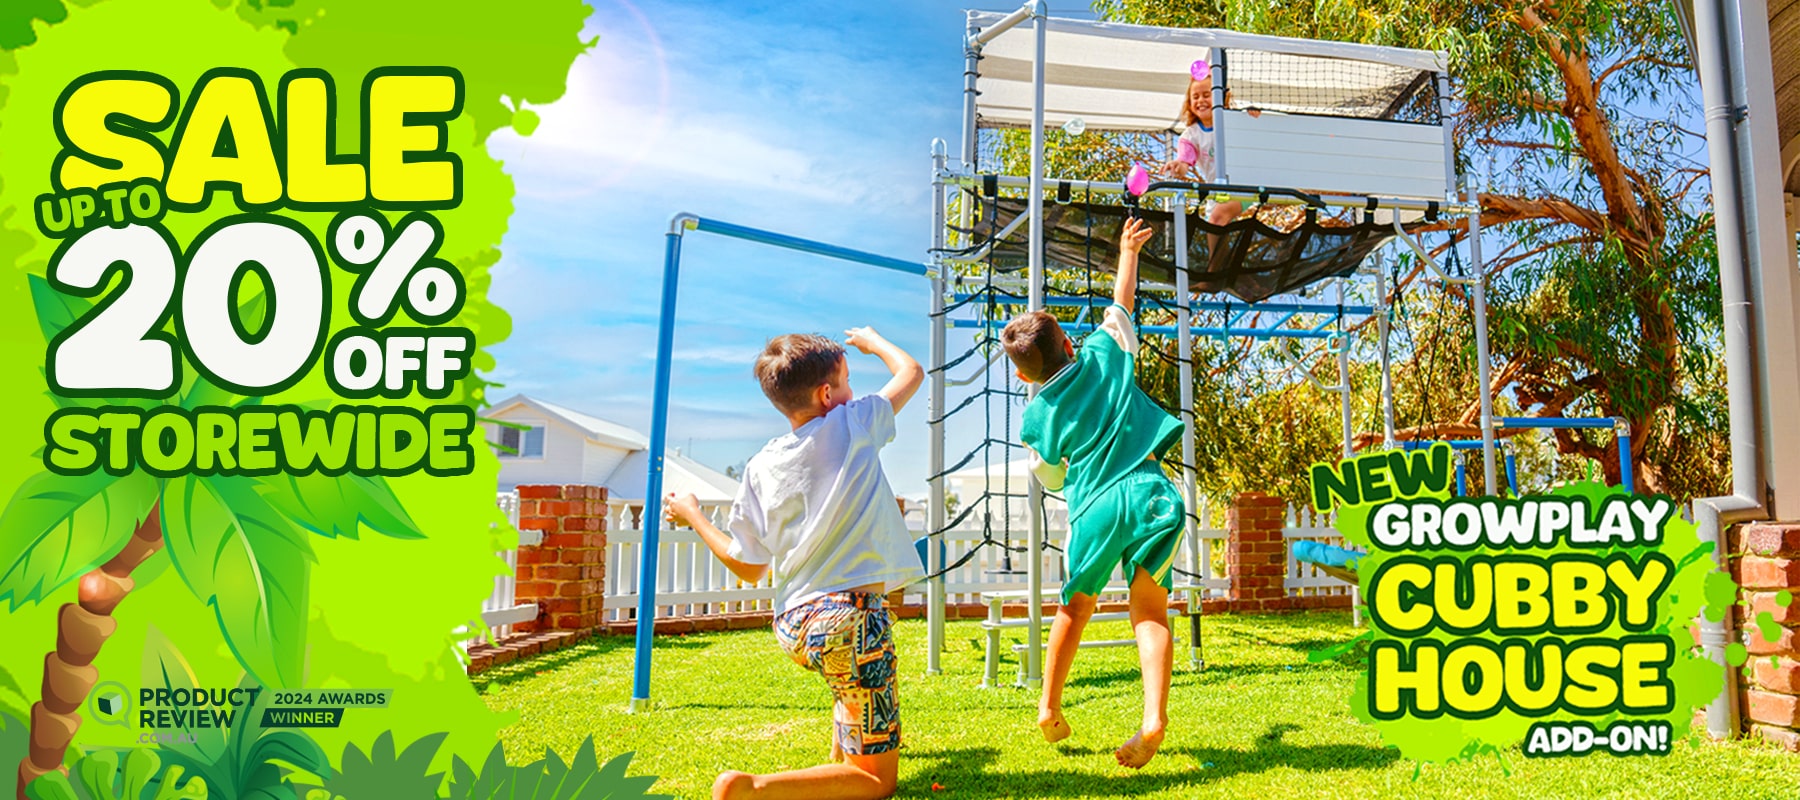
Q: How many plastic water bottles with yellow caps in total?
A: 0